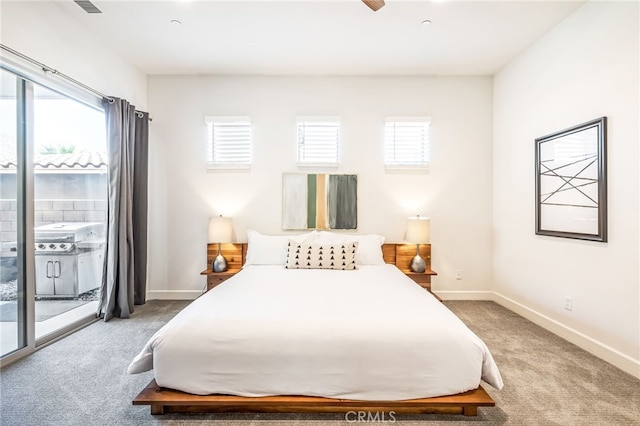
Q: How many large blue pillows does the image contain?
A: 0